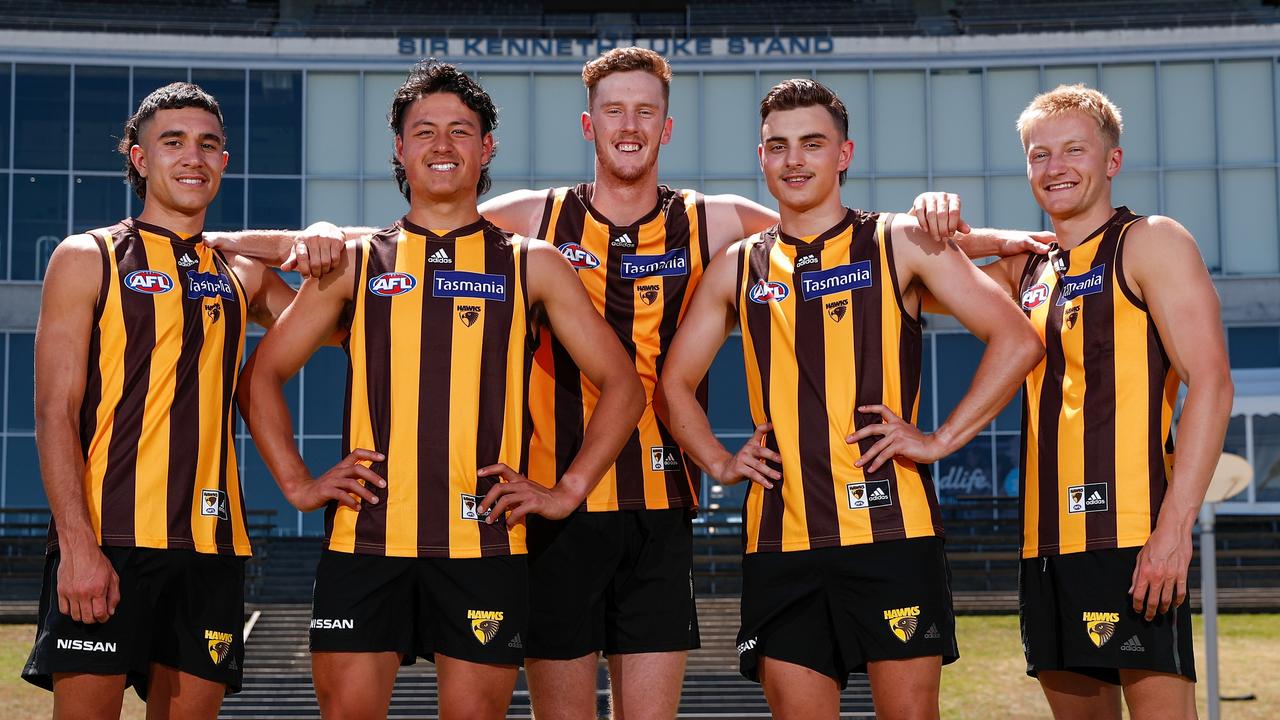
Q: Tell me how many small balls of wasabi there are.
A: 0